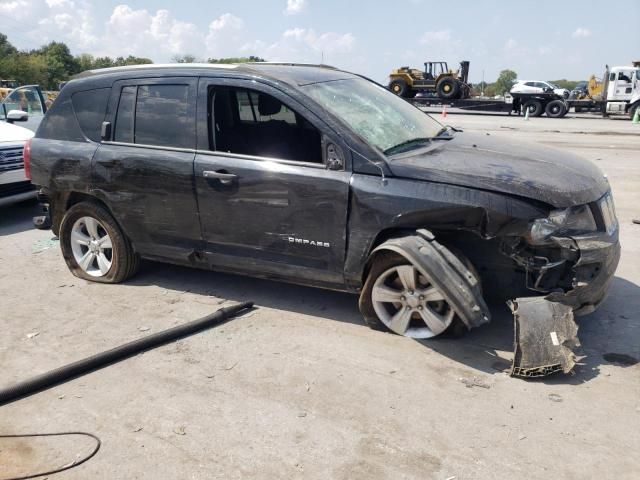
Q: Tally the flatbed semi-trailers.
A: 1